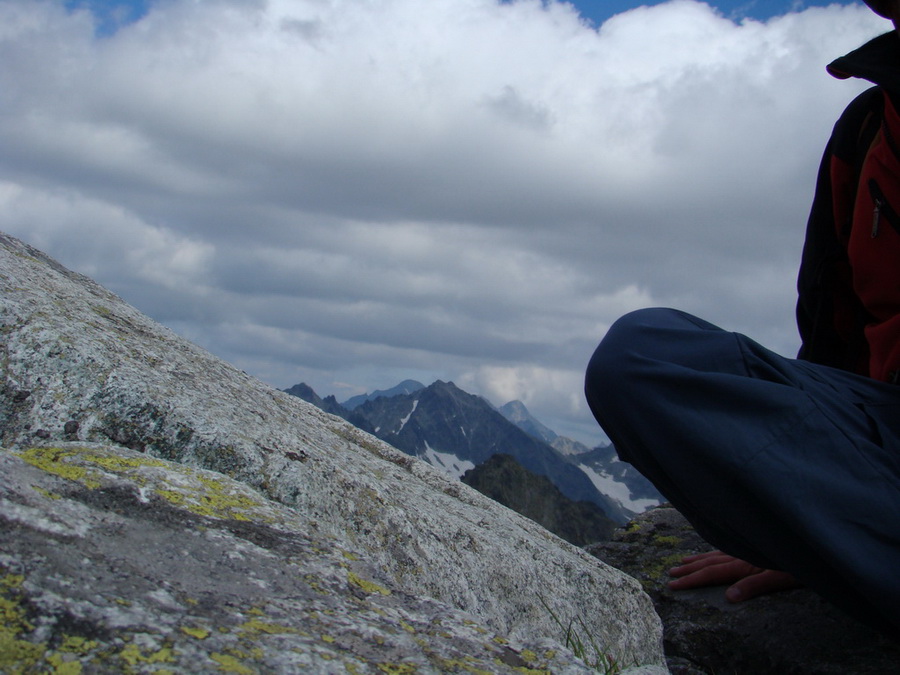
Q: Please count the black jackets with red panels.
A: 1